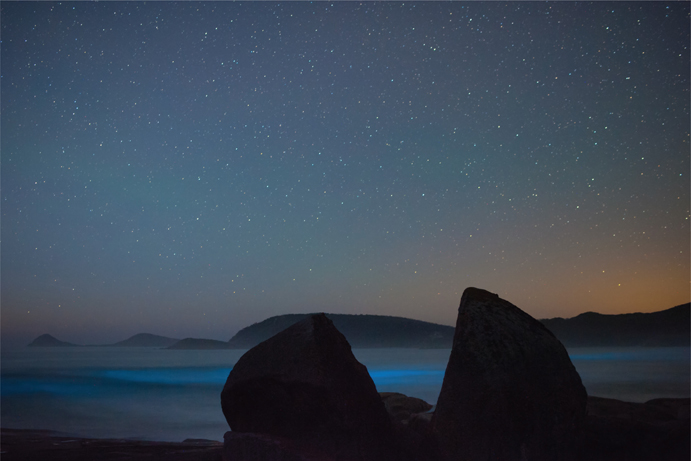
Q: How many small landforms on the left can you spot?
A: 3